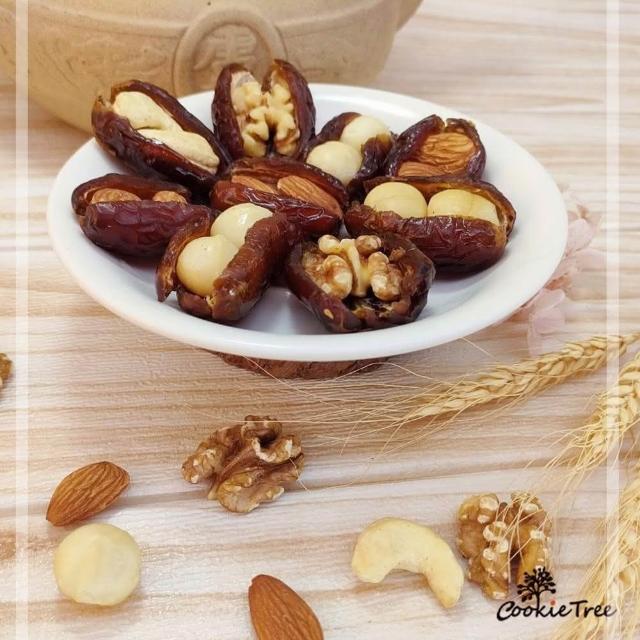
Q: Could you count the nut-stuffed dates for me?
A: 9